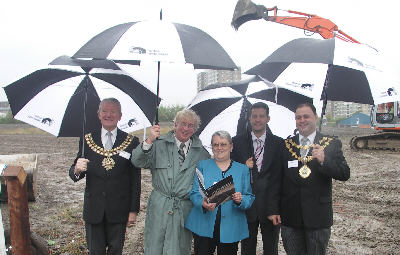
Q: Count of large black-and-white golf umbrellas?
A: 4